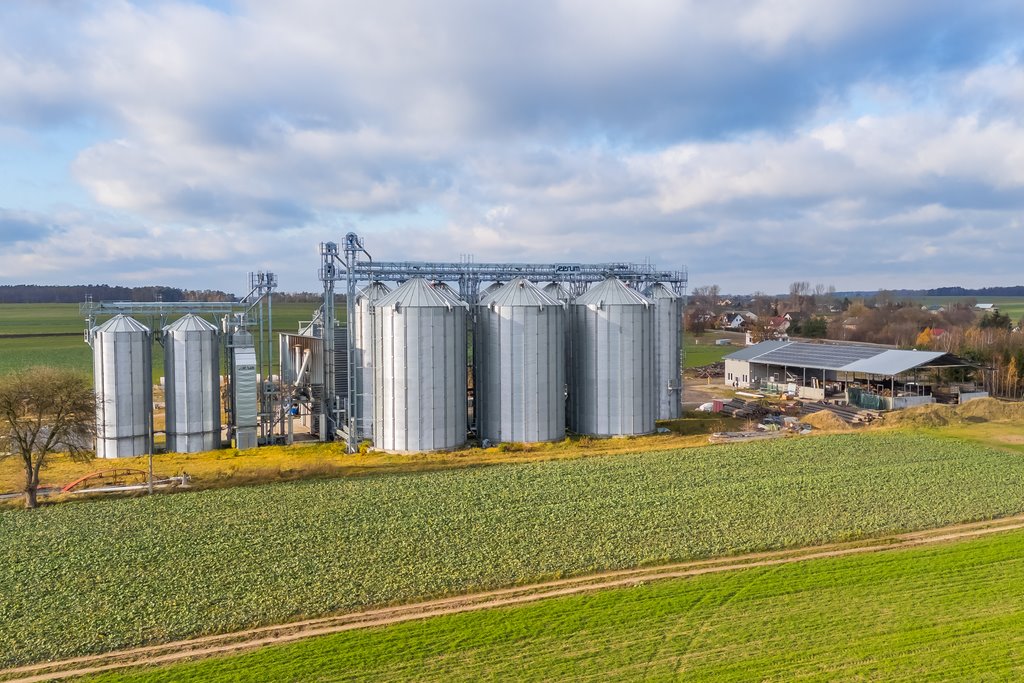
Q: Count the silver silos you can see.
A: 10